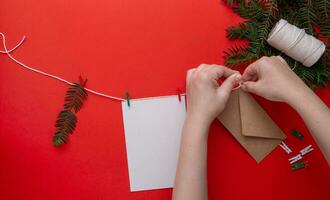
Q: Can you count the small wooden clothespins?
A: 8